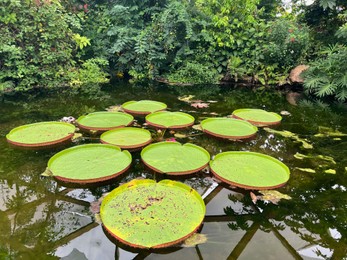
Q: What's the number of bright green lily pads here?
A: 11